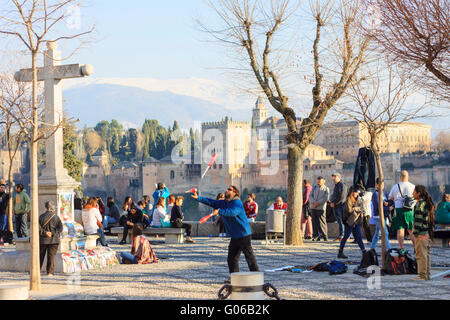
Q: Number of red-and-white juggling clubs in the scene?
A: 3